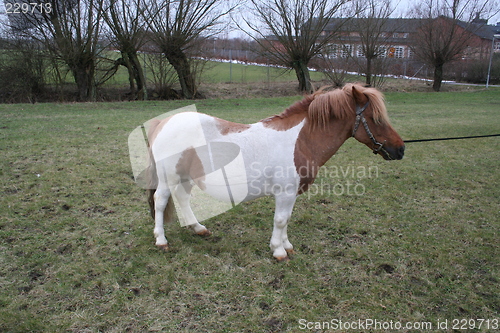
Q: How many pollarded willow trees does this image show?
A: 6